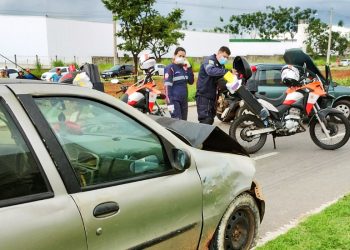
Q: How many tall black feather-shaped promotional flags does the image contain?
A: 0